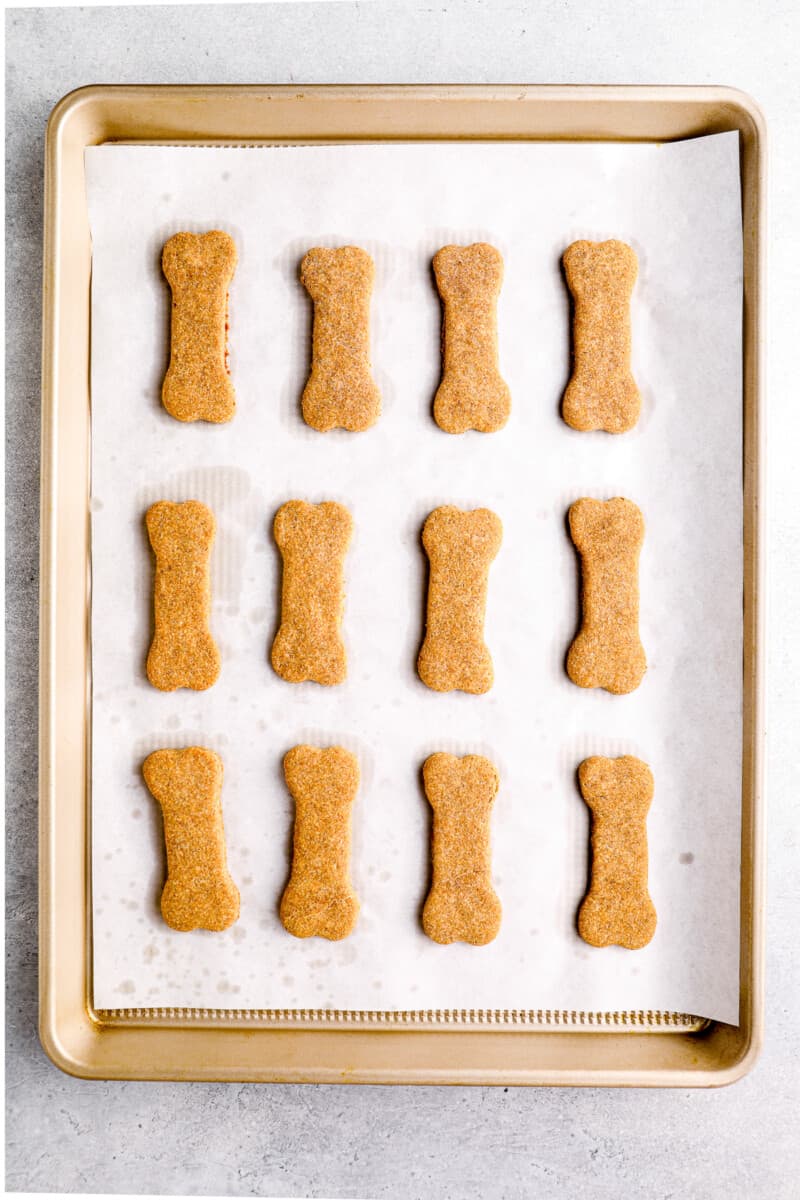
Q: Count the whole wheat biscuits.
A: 12